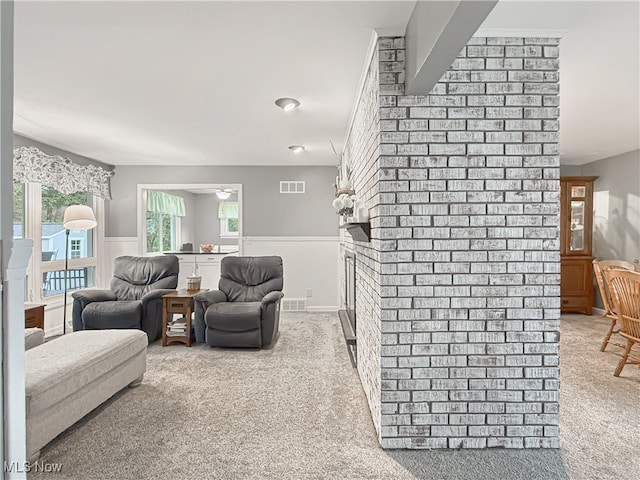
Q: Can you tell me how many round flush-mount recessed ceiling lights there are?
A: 2